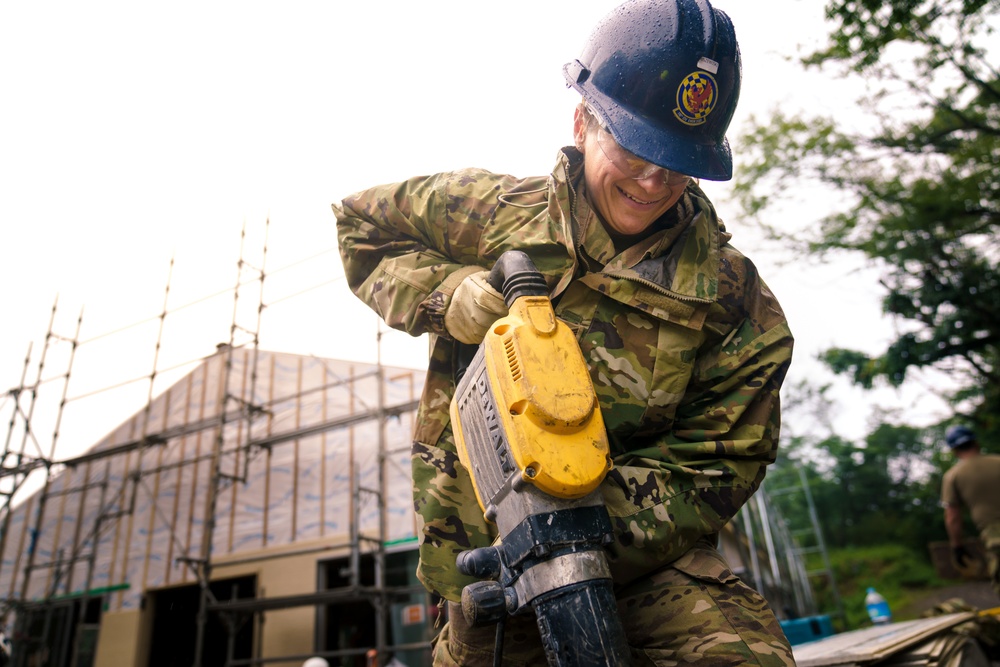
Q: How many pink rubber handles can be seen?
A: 0